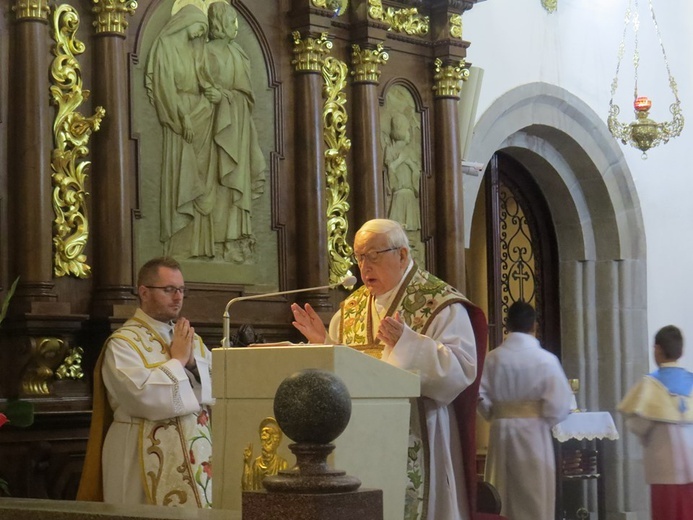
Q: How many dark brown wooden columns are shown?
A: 5